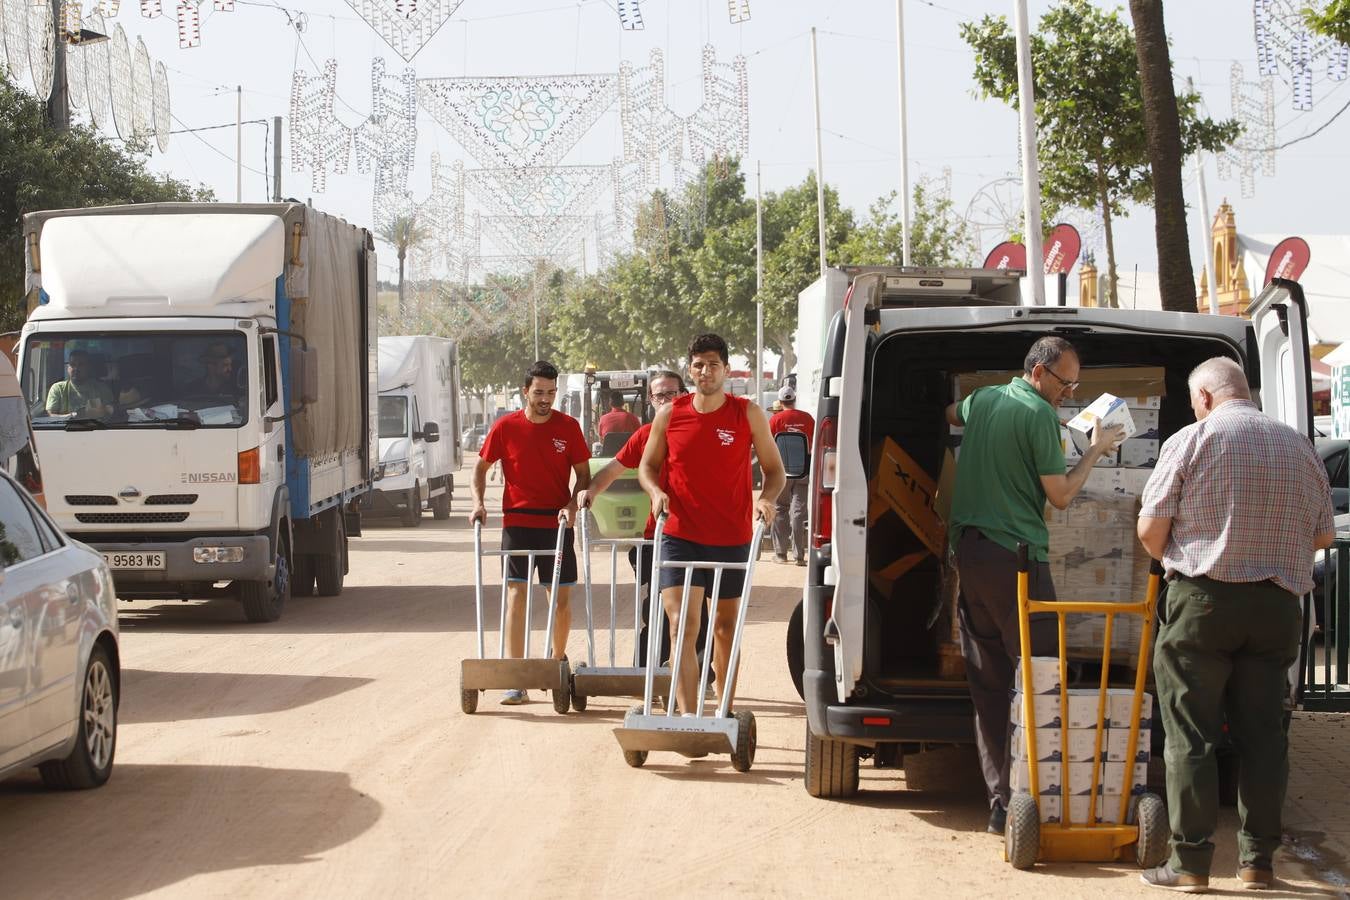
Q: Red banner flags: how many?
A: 3